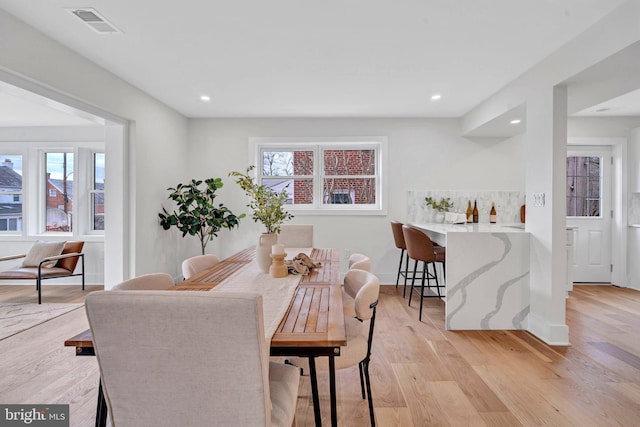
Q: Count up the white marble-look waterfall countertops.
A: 1